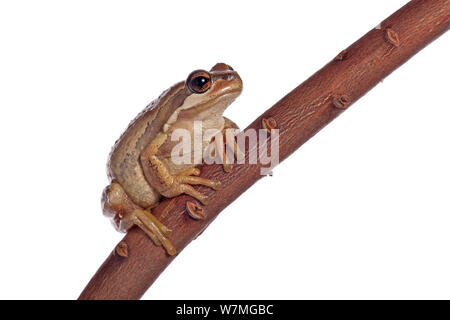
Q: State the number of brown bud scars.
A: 6